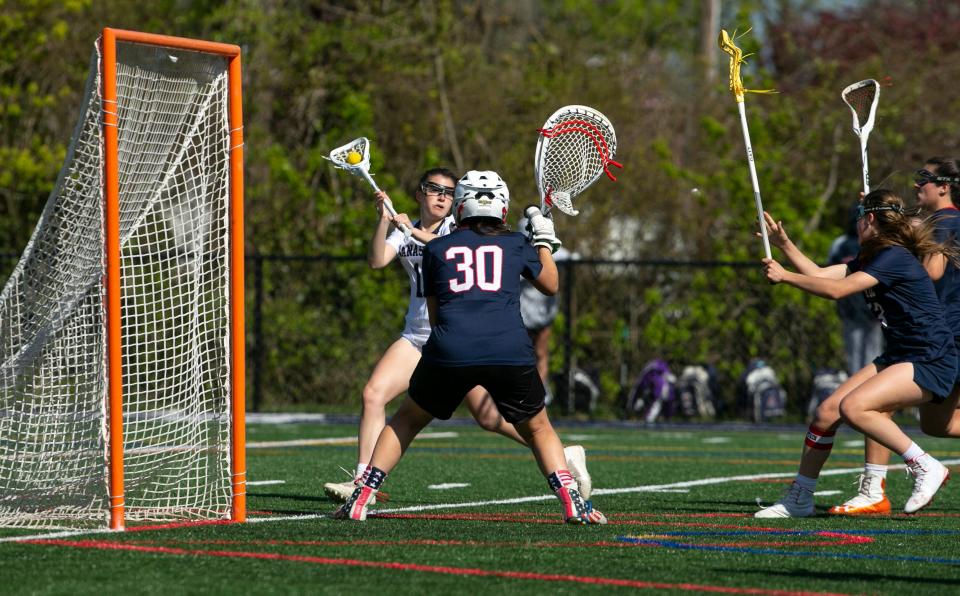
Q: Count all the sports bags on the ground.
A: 5